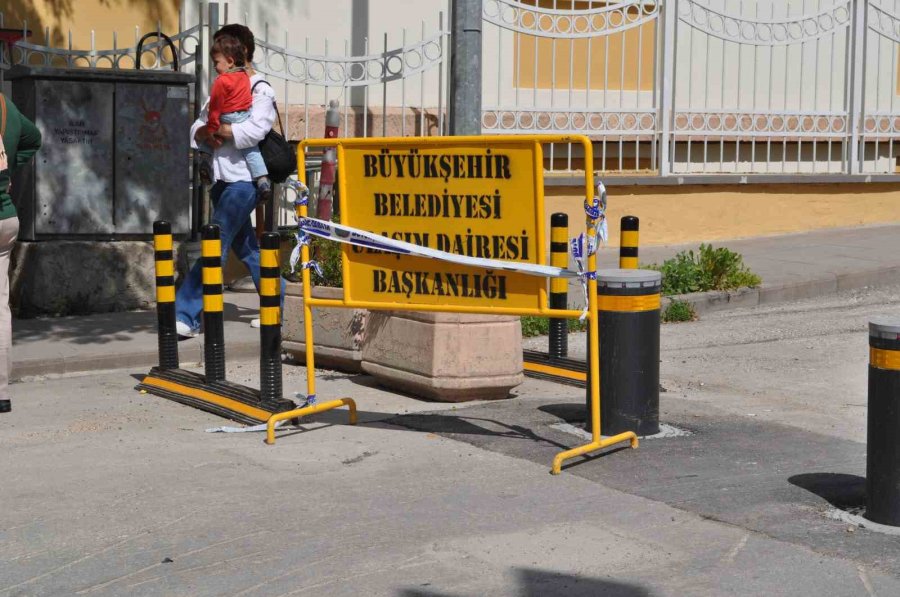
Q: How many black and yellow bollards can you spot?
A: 7